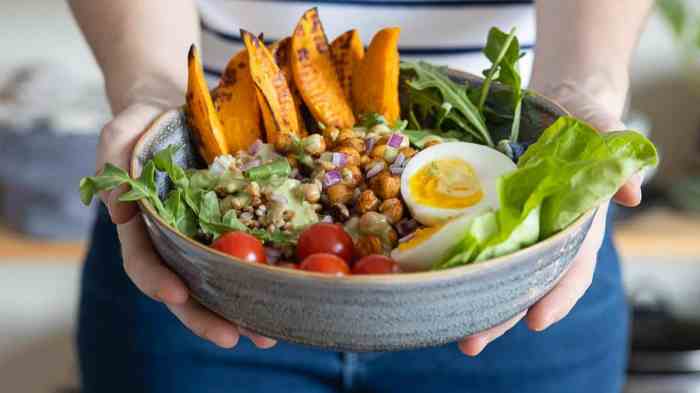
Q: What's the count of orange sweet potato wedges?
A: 7